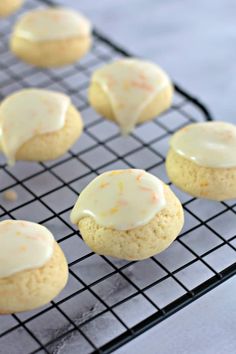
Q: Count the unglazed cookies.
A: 0